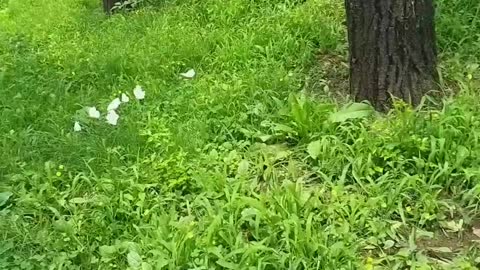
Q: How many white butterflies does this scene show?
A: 7